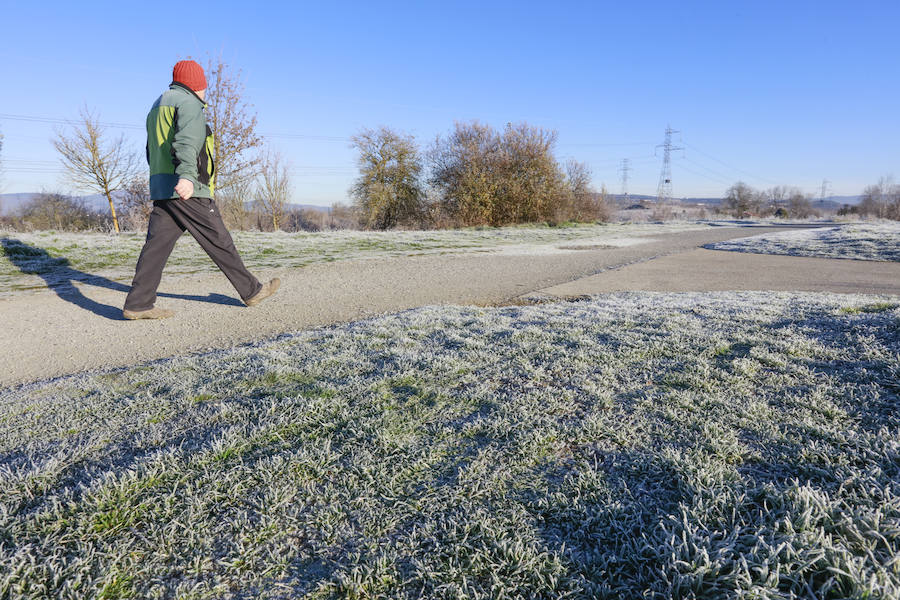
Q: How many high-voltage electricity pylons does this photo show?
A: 3